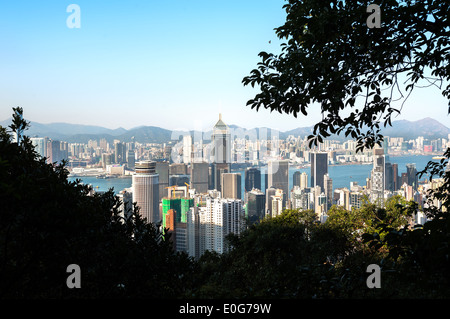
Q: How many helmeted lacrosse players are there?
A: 0